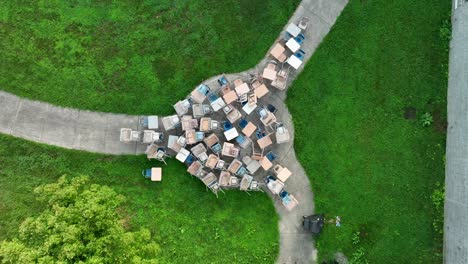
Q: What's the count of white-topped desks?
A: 8